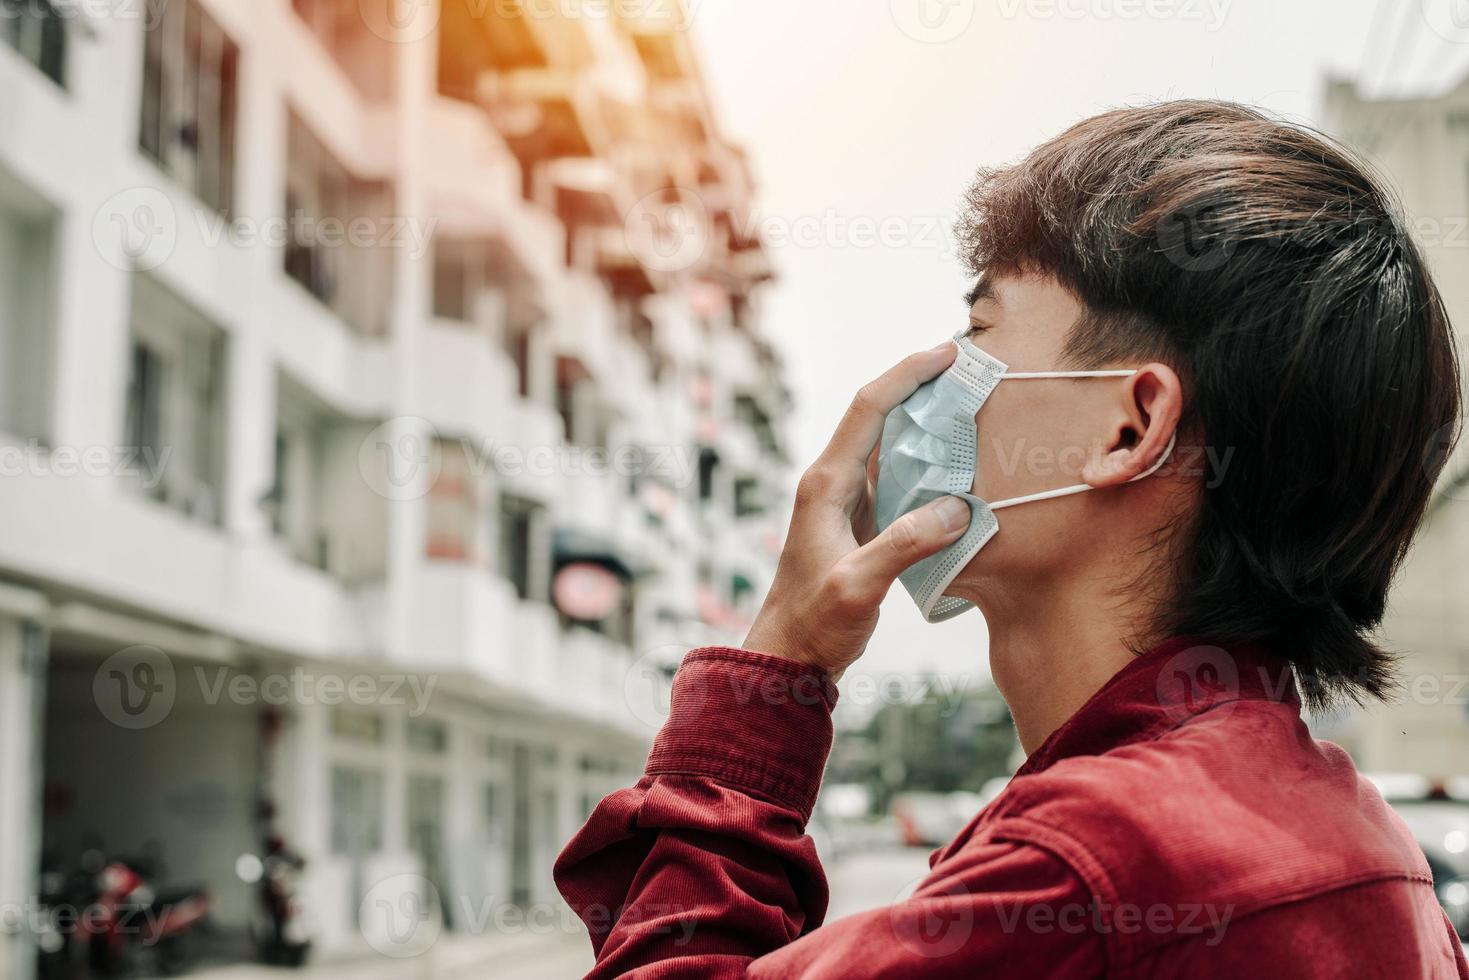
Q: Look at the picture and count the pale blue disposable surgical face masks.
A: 1